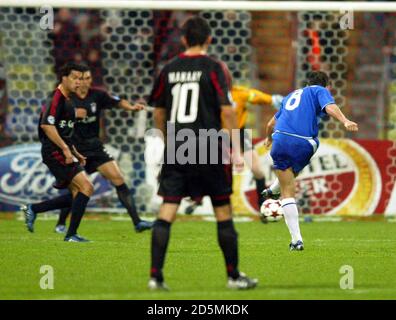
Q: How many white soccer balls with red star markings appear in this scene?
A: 1